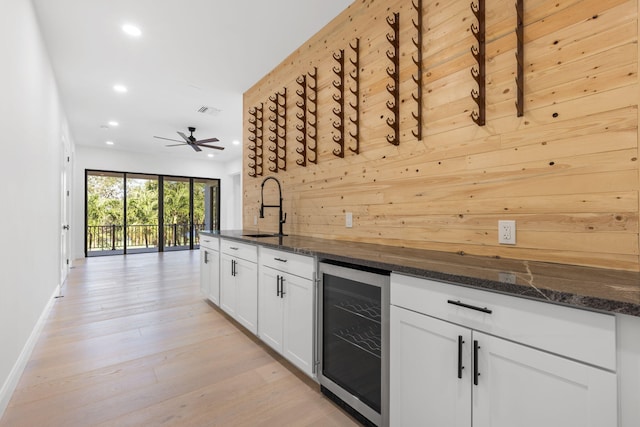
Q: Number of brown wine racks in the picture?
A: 12